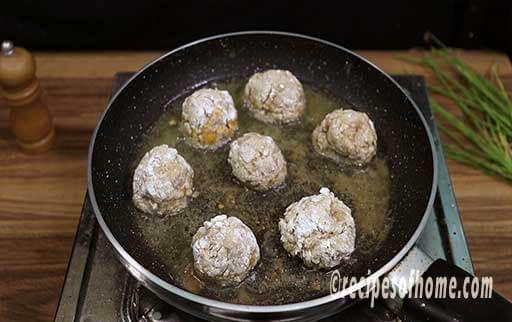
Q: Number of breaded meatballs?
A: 7